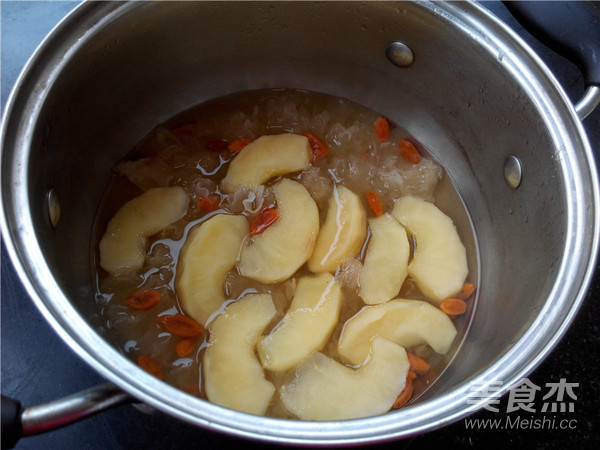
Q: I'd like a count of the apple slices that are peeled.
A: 11